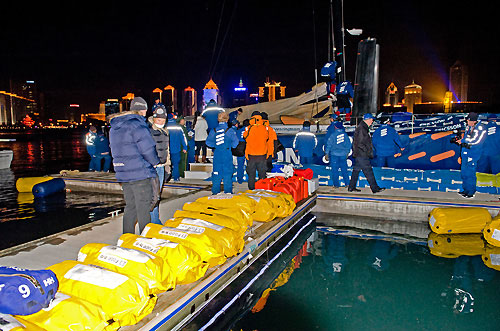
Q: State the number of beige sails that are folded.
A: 1